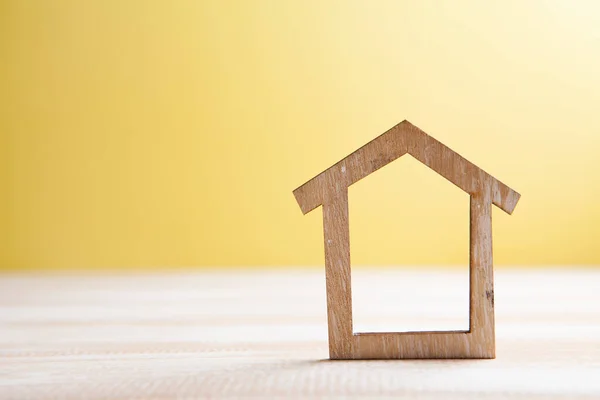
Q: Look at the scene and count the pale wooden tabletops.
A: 1